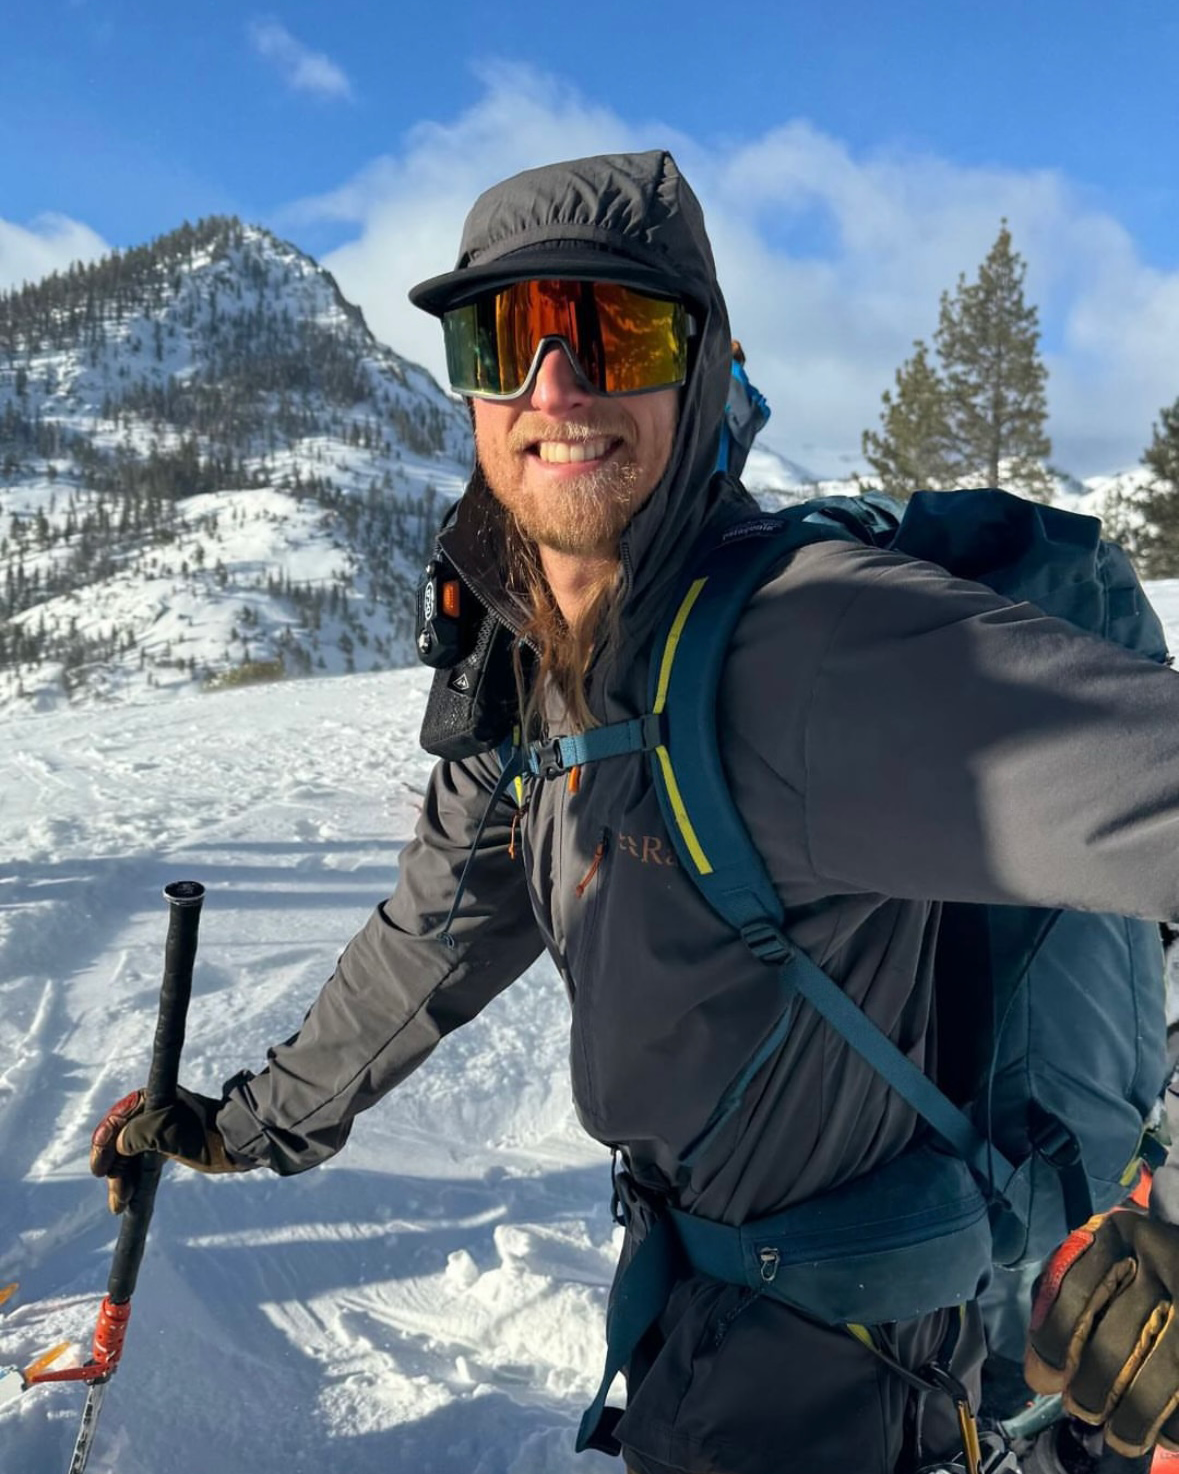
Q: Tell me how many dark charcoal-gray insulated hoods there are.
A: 1